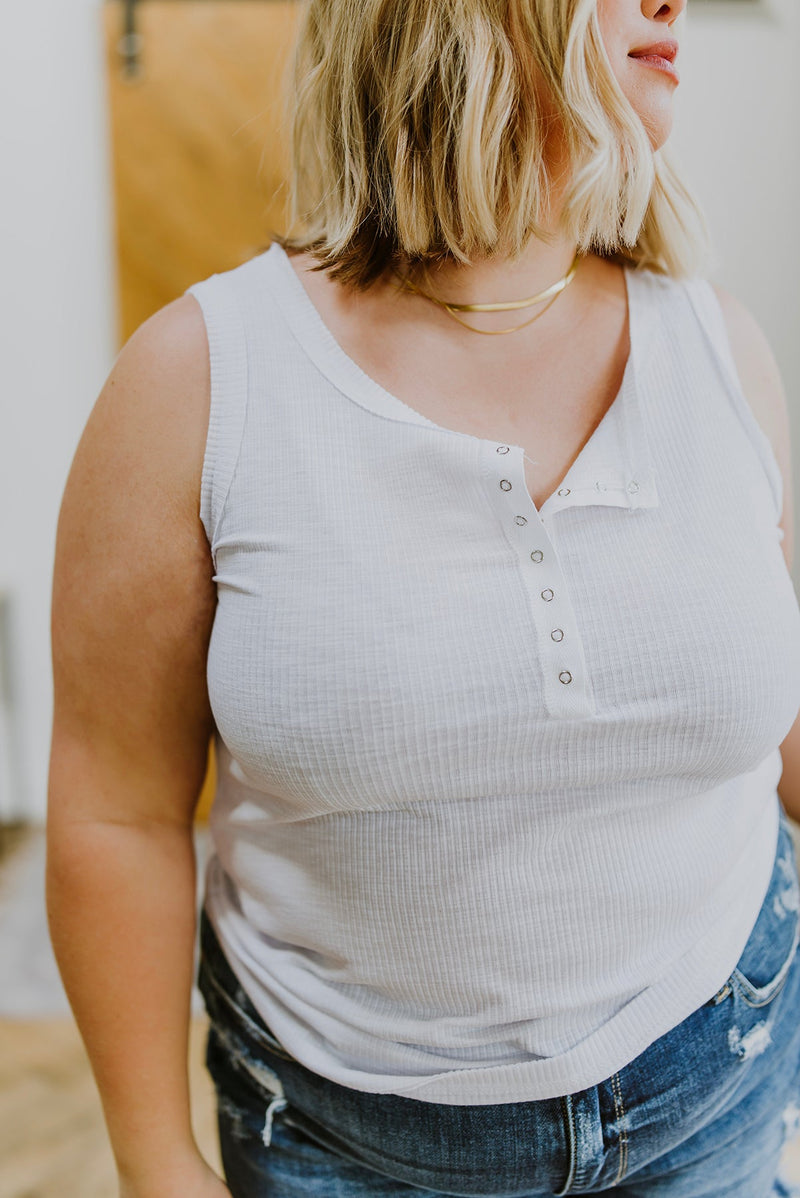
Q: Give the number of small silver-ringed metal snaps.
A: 10